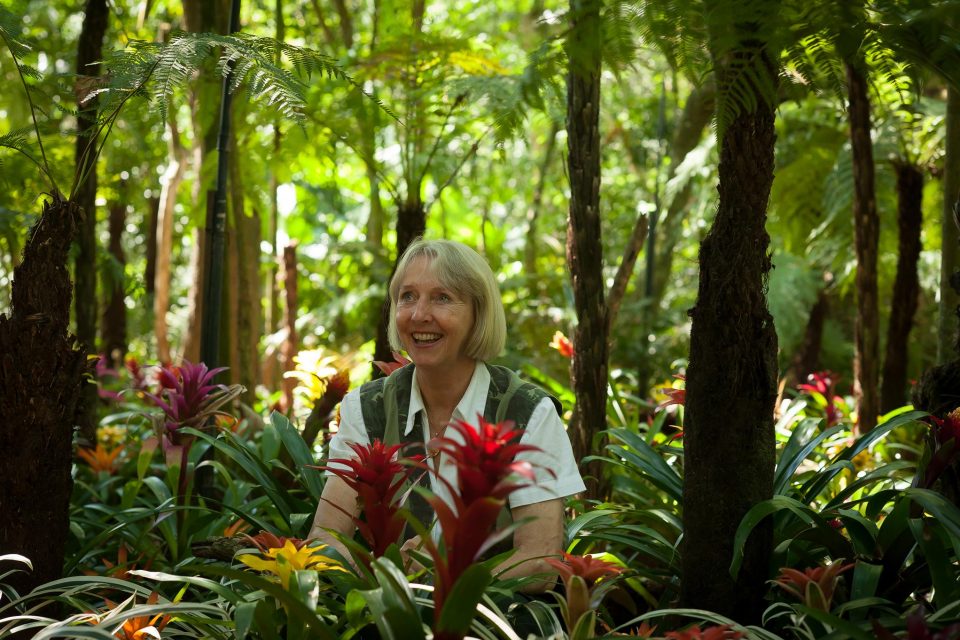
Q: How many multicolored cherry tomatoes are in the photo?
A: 0